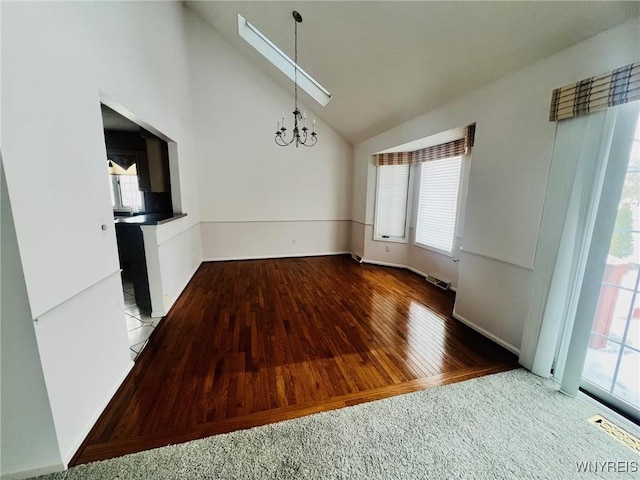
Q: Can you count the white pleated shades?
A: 2